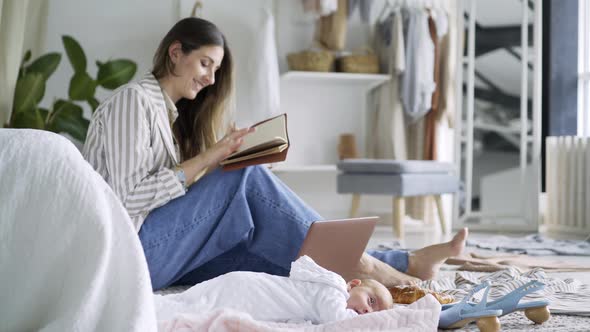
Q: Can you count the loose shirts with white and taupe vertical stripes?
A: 1